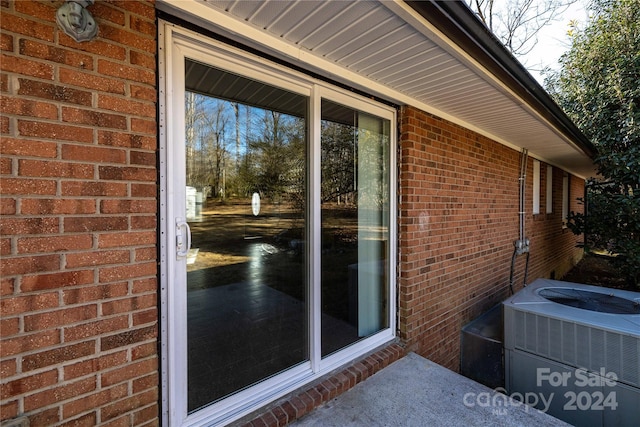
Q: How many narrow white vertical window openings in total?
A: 3